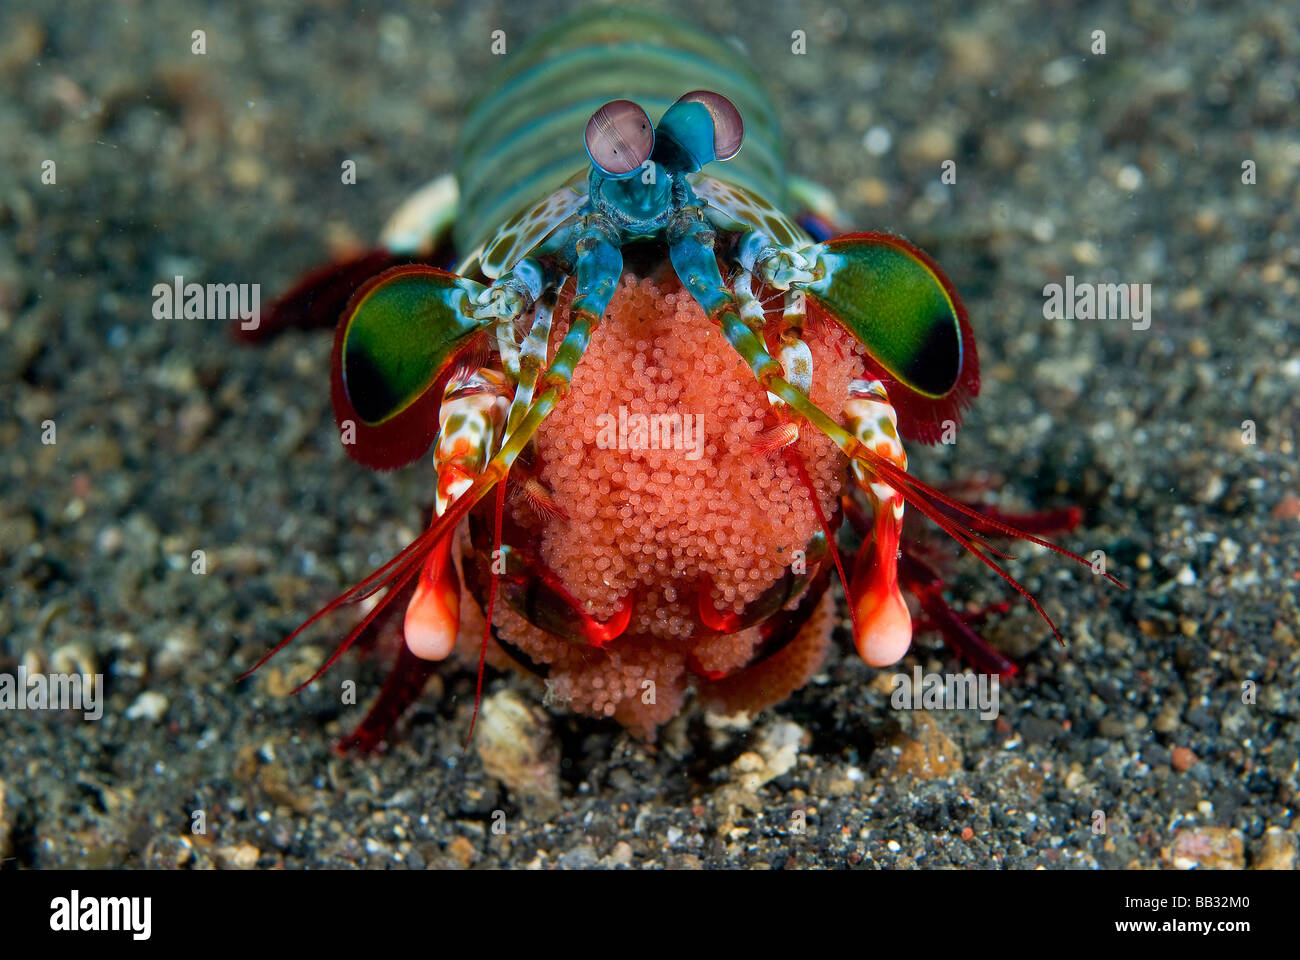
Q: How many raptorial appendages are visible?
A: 2